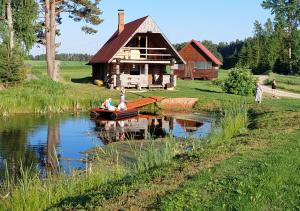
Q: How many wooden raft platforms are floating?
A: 1